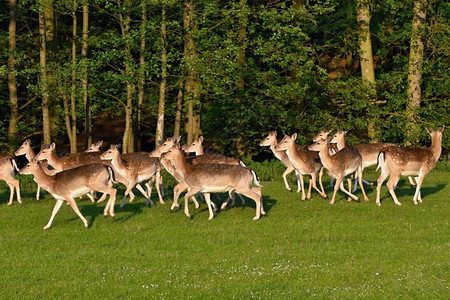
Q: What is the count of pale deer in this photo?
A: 15